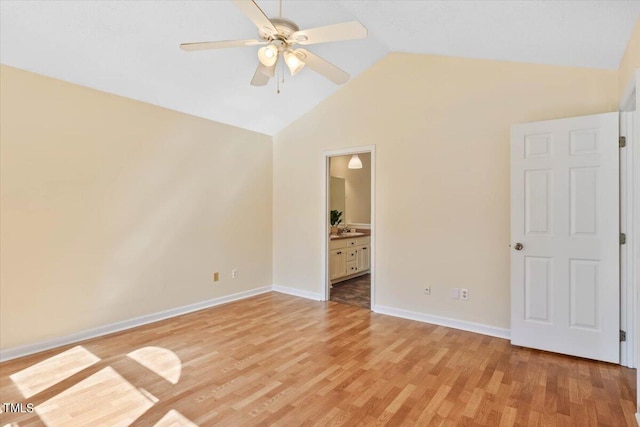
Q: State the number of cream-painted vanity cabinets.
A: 1